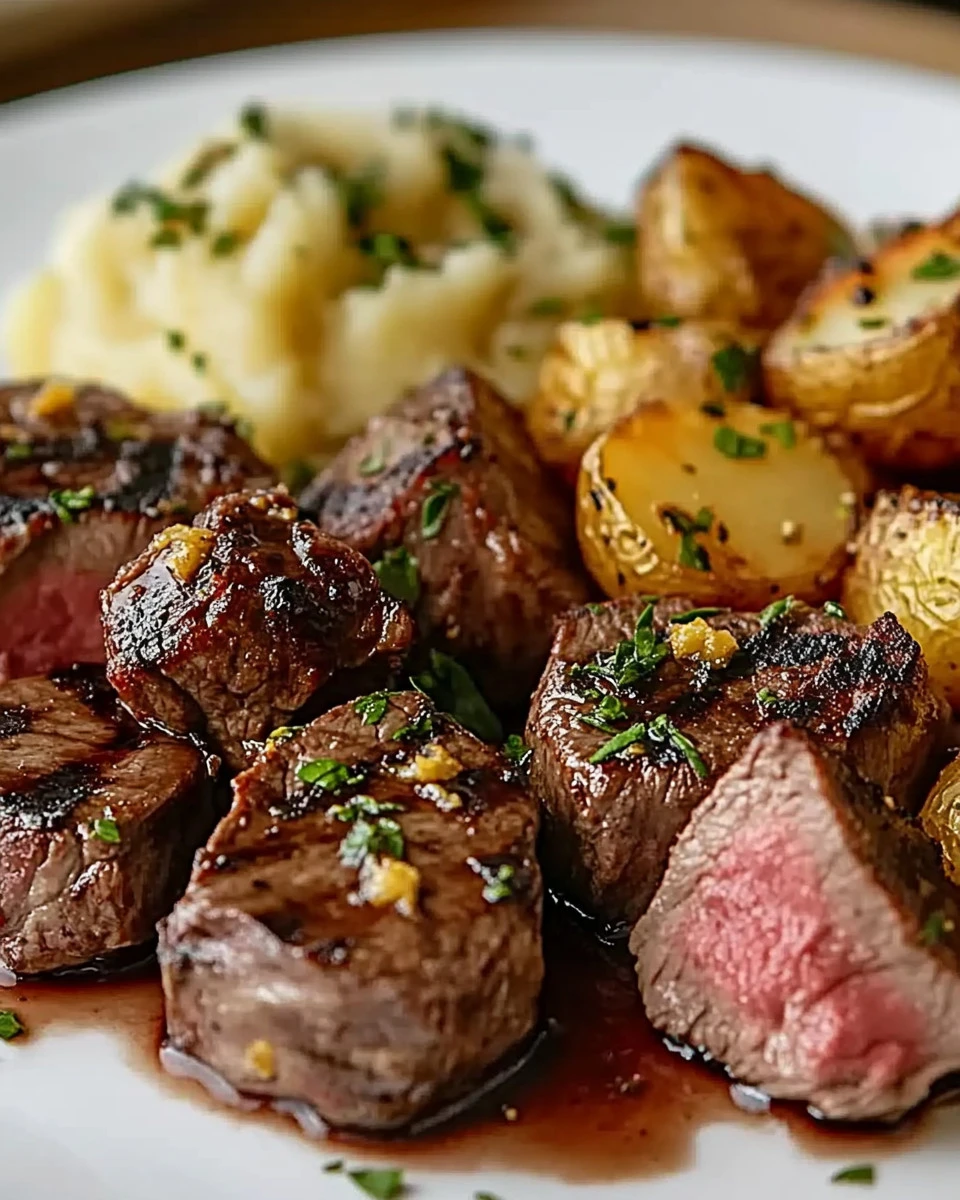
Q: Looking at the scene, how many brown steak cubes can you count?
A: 7